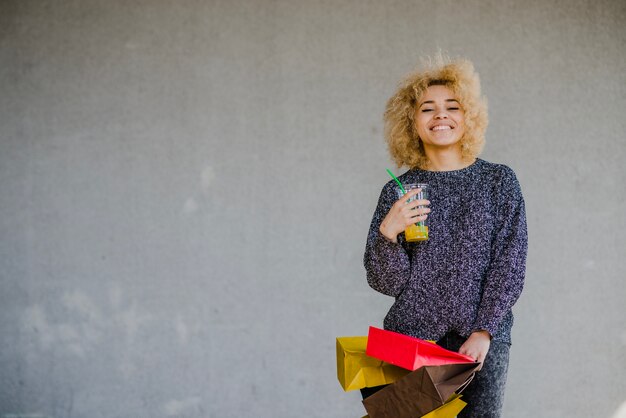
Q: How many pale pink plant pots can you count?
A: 0